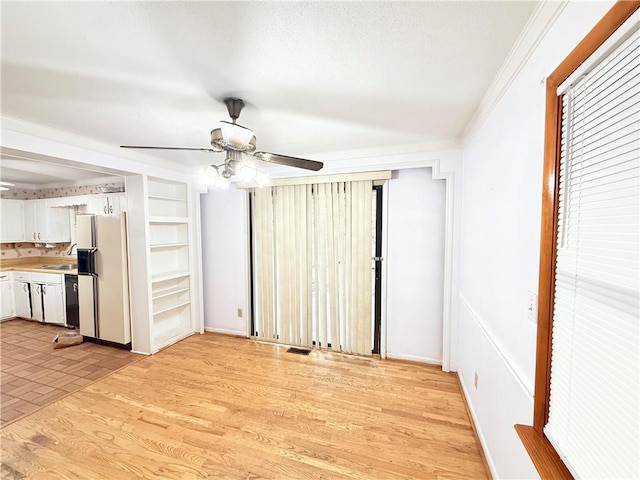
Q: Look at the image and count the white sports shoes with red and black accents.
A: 0